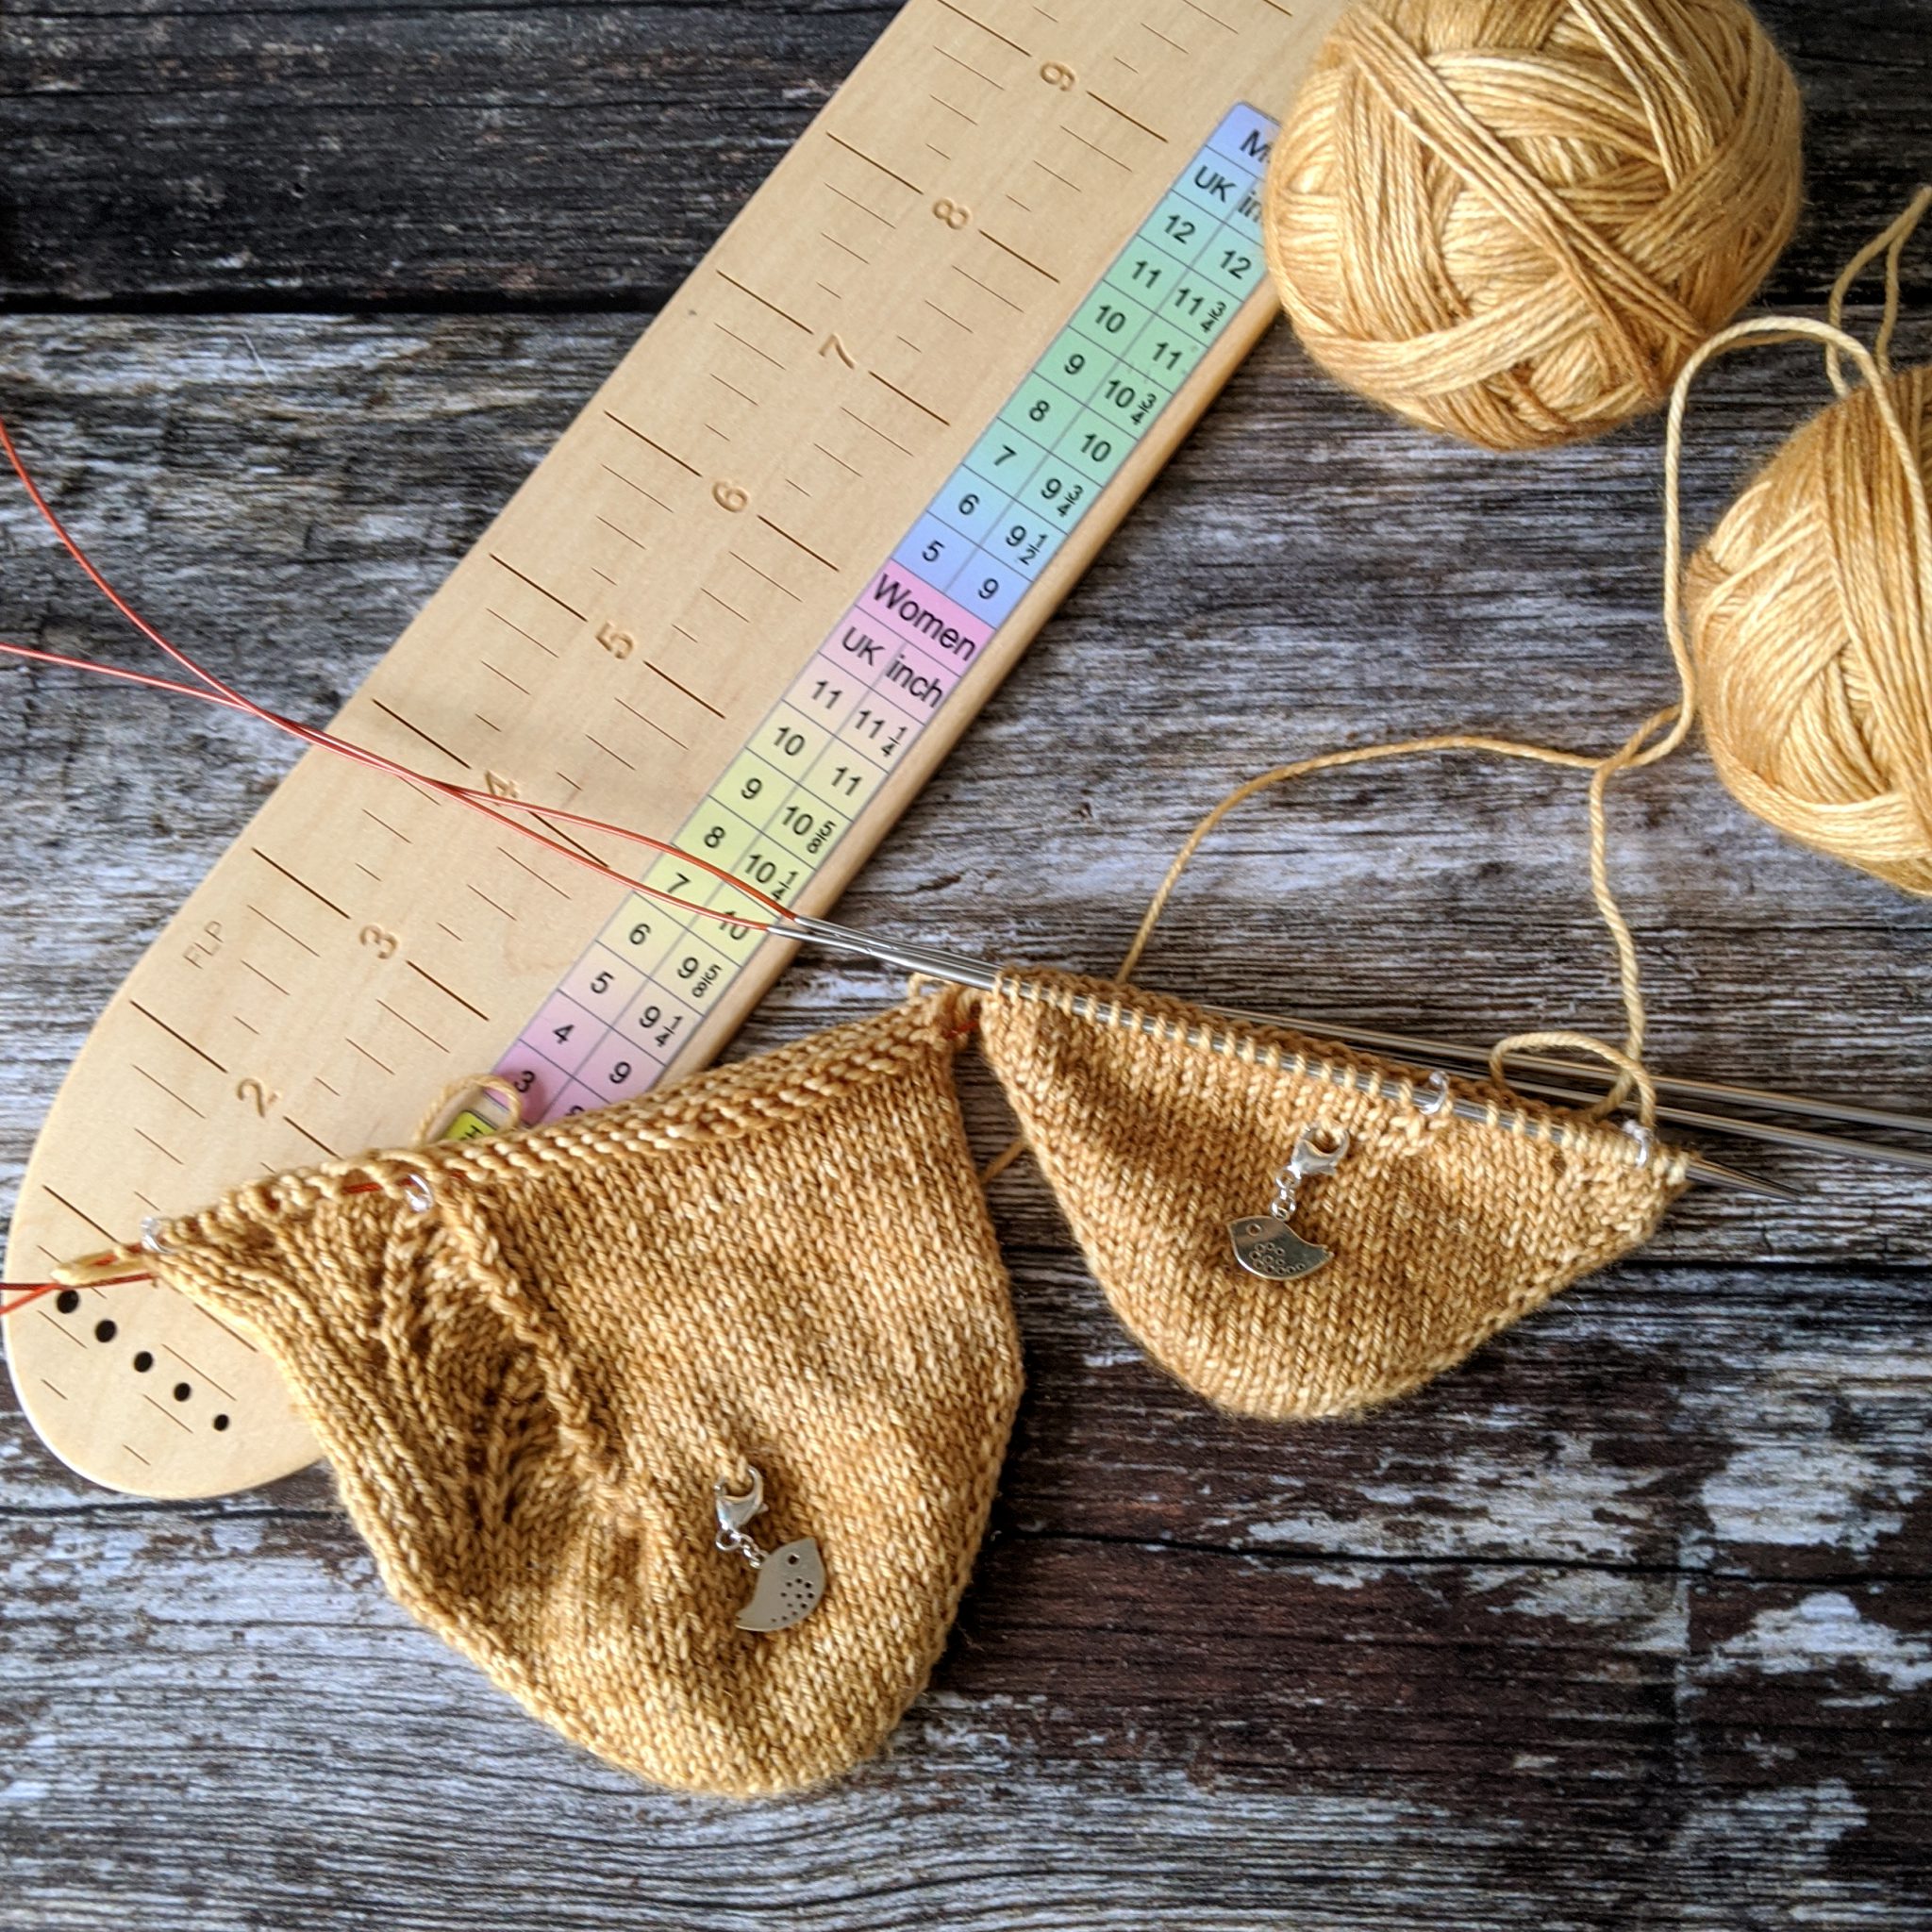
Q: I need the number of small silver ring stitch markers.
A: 4